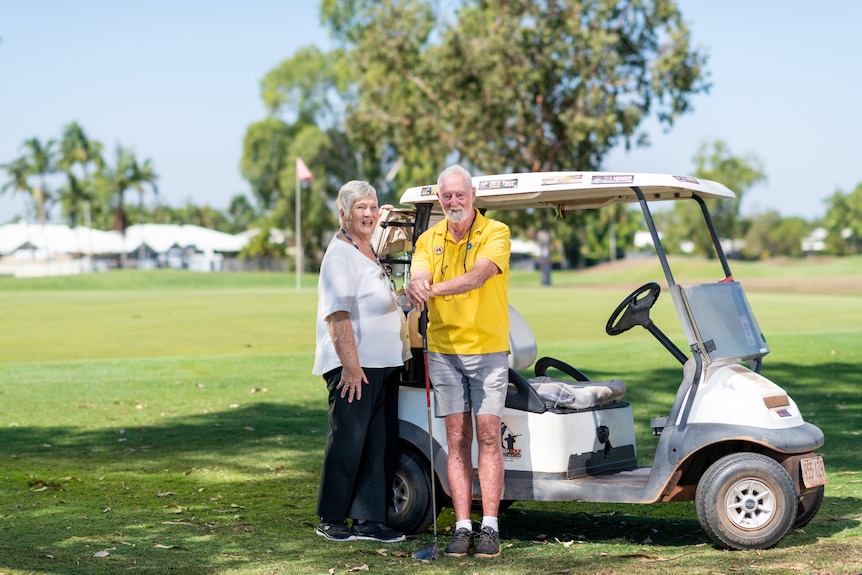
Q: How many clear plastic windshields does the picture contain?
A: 1